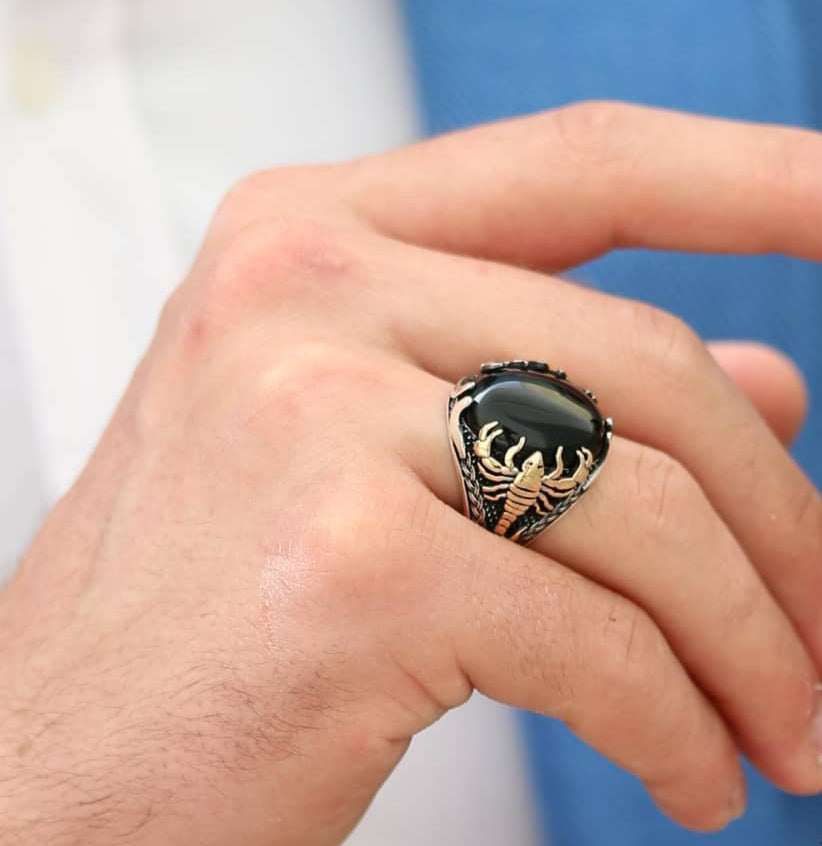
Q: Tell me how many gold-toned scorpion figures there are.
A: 1